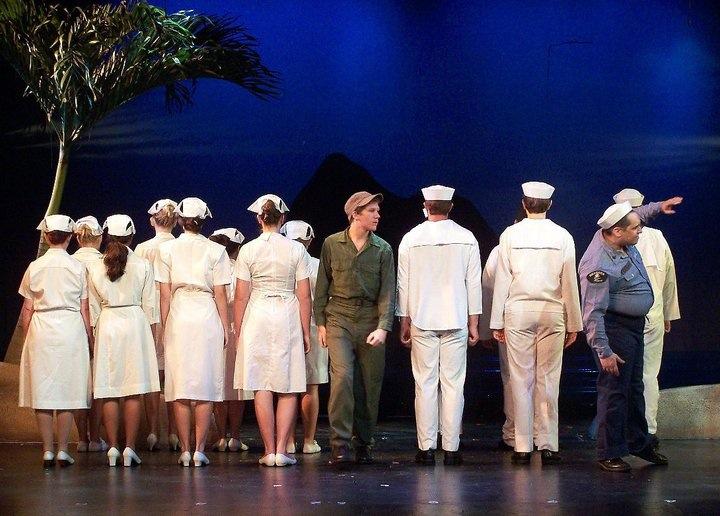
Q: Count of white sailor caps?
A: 4